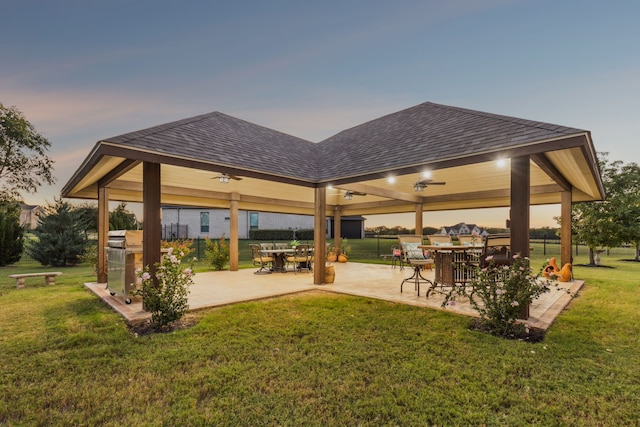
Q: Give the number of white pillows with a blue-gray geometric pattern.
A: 3